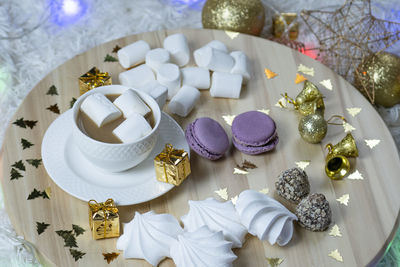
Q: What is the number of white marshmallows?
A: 15